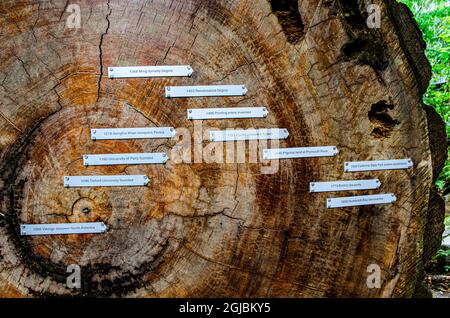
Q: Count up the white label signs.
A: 12